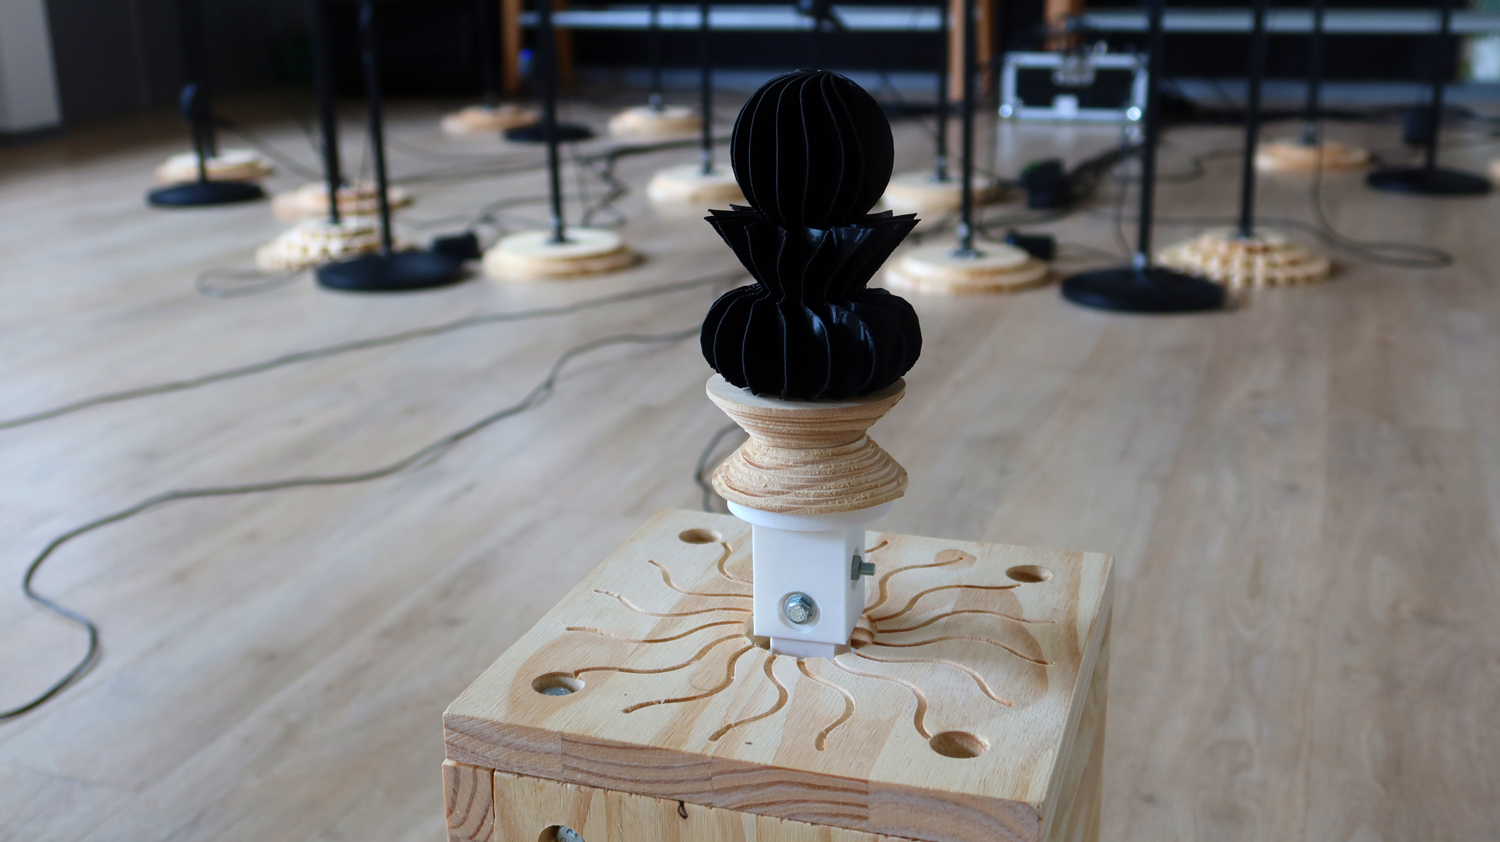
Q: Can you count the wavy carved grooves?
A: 15